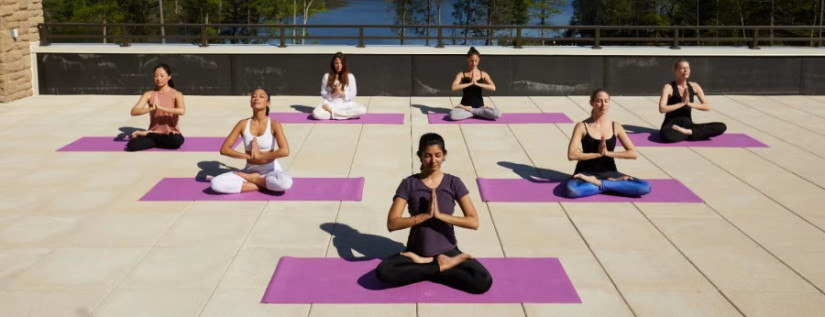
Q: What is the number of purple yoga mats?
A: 7